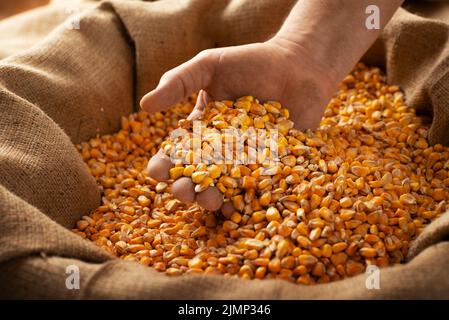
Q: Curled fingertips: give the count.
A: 4